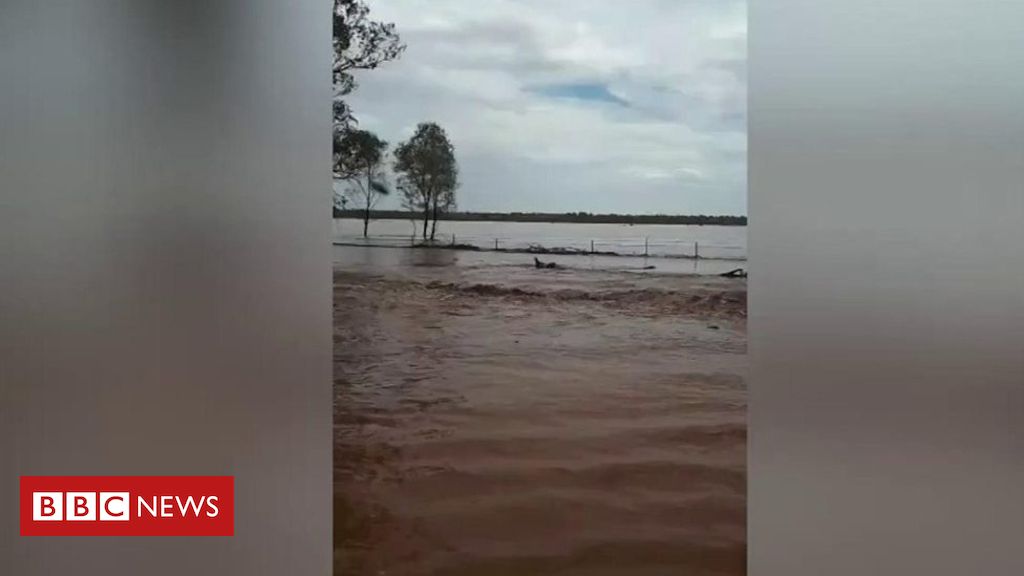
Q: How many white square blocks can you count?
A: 3